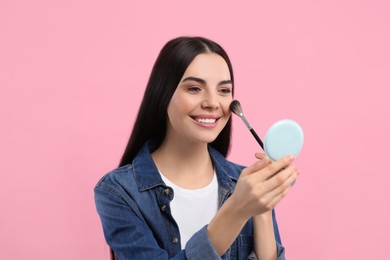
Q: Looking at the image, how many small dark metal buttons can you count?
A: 3